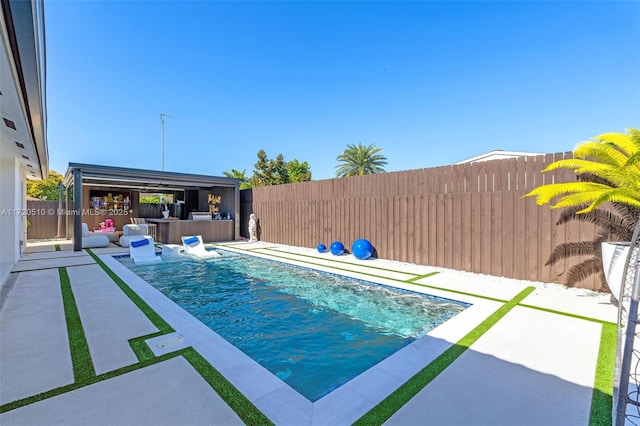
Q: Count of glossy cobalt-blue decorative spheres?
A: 3